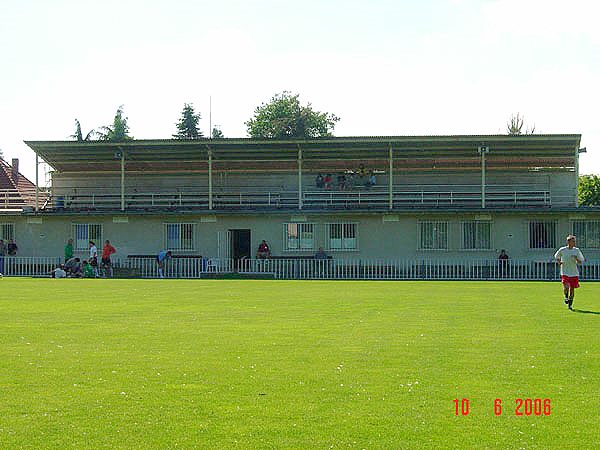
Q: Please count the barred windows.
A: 9